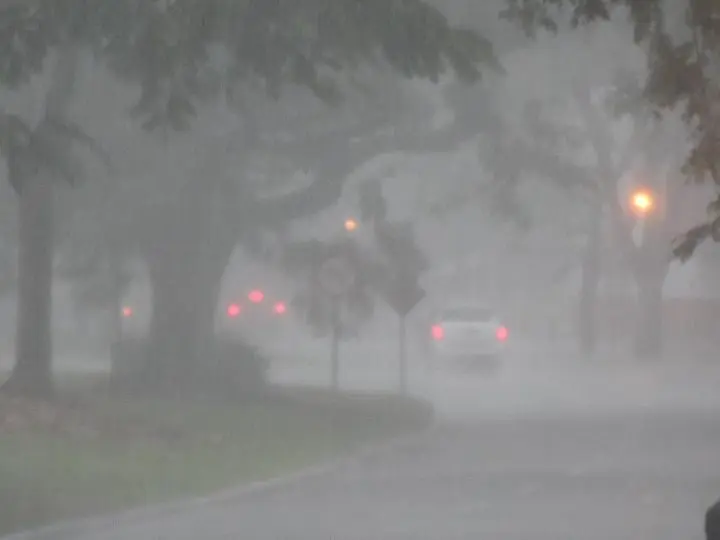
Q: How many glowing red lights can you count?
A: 6